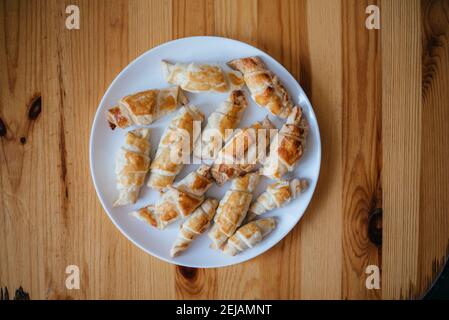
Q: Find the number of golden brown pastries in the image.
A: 13